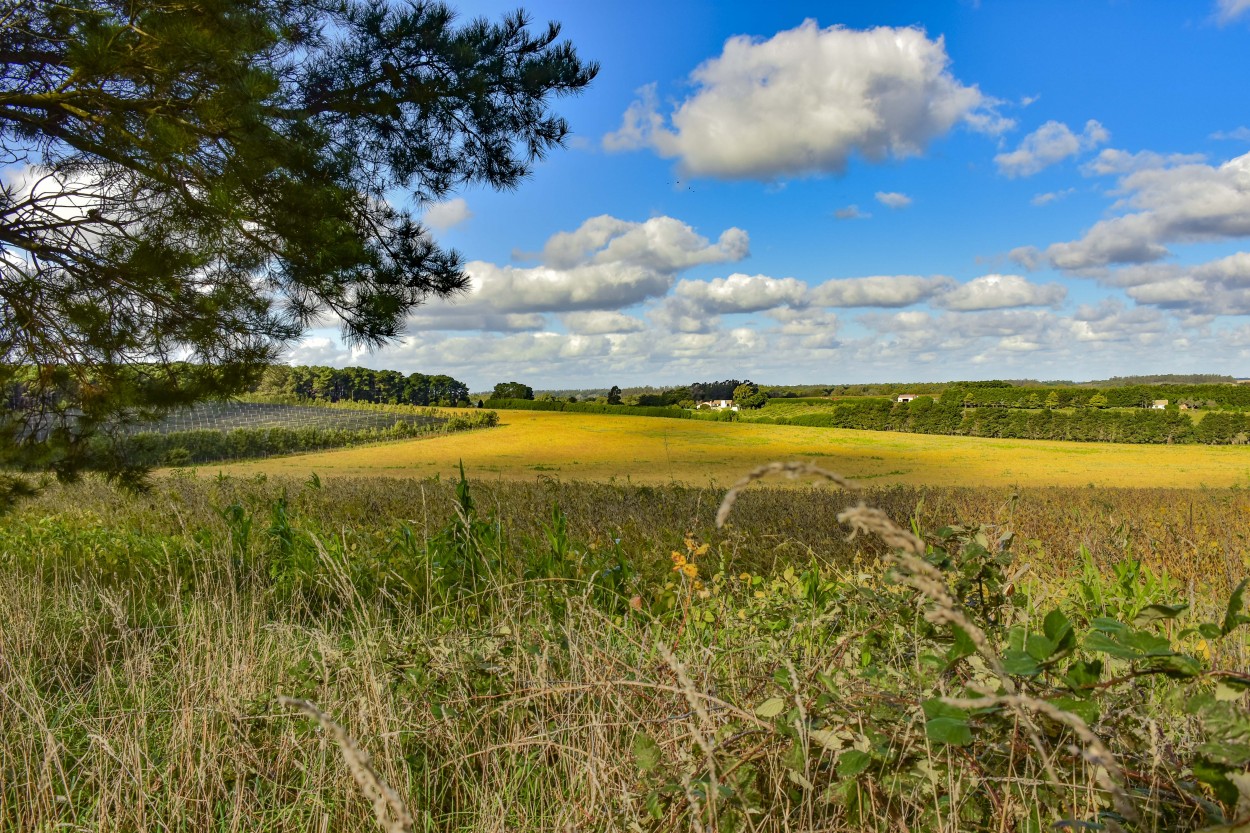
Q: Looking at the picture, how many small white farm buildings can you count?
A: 3